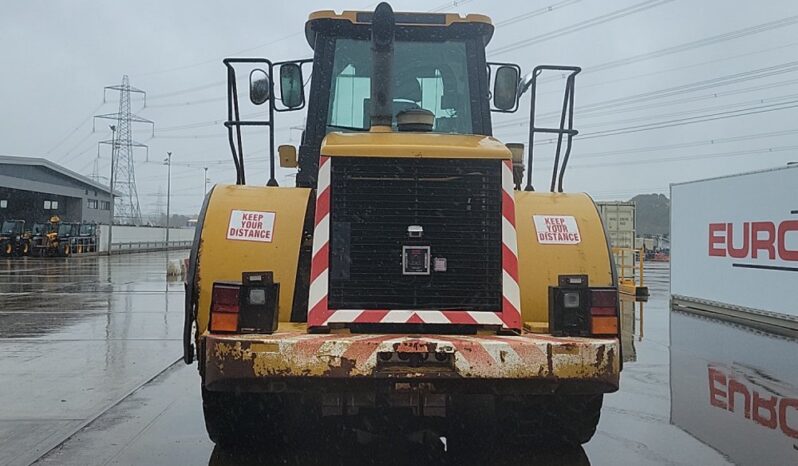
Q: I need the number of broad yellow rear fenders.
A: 2